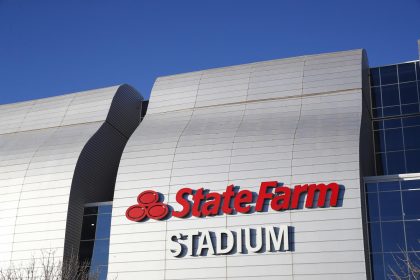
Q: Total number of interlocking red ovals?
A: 3